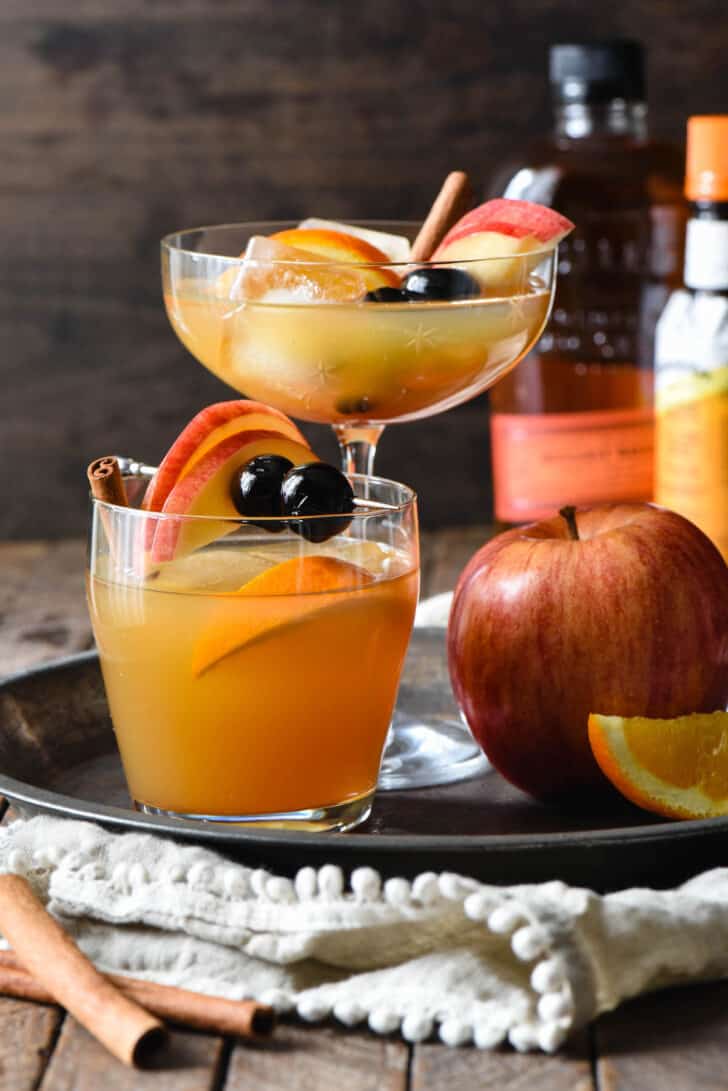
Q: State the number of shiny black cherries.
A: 4